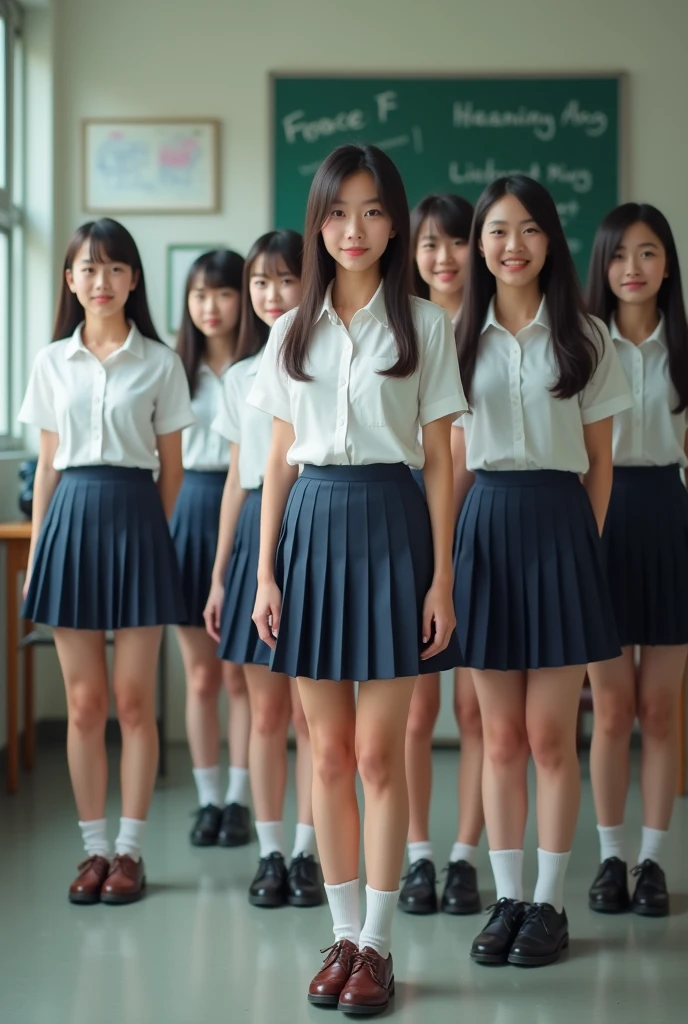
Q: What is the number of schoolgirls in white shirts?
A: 7